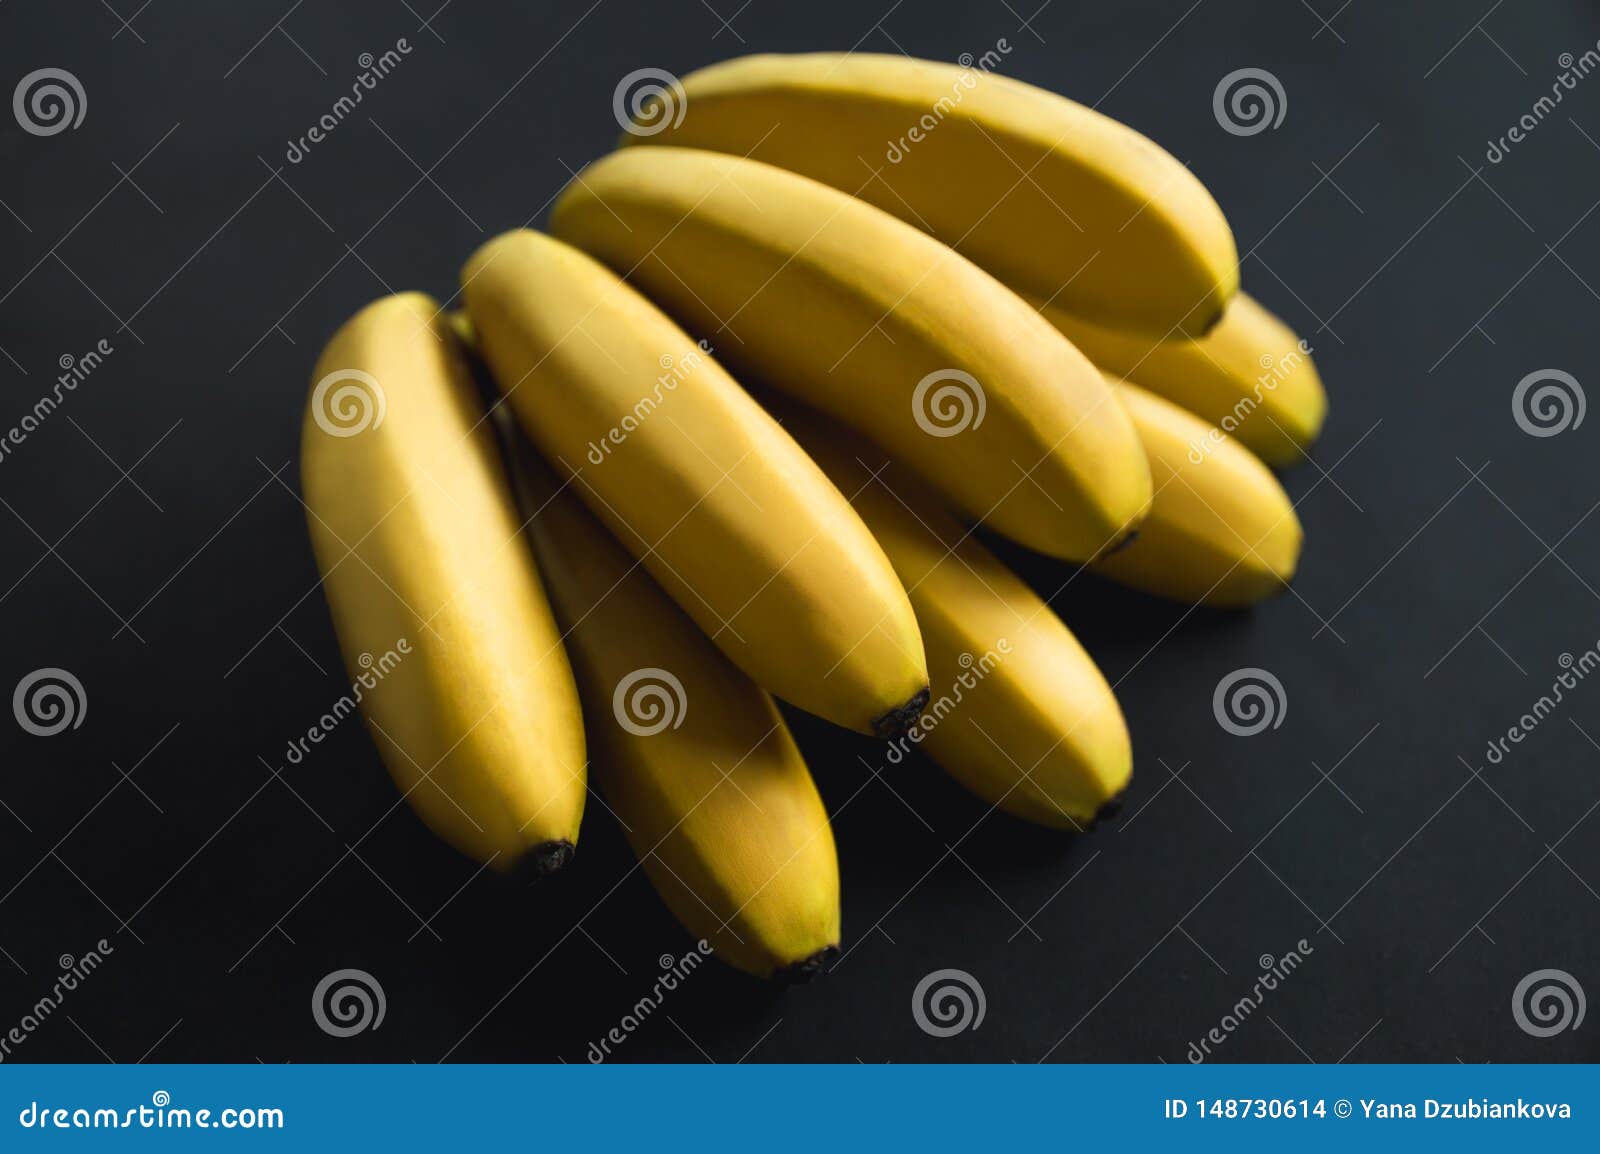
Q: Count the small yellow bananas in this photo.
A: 8